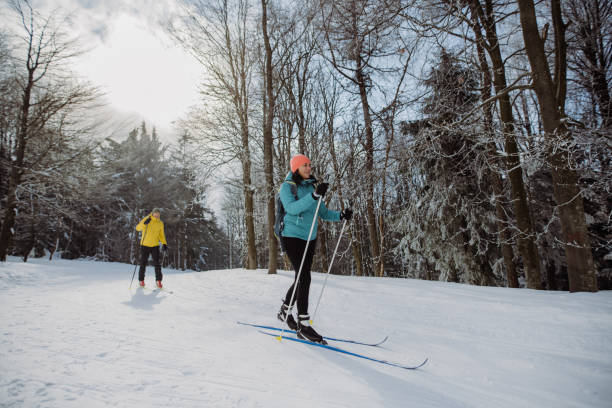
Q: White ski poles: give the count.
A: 2